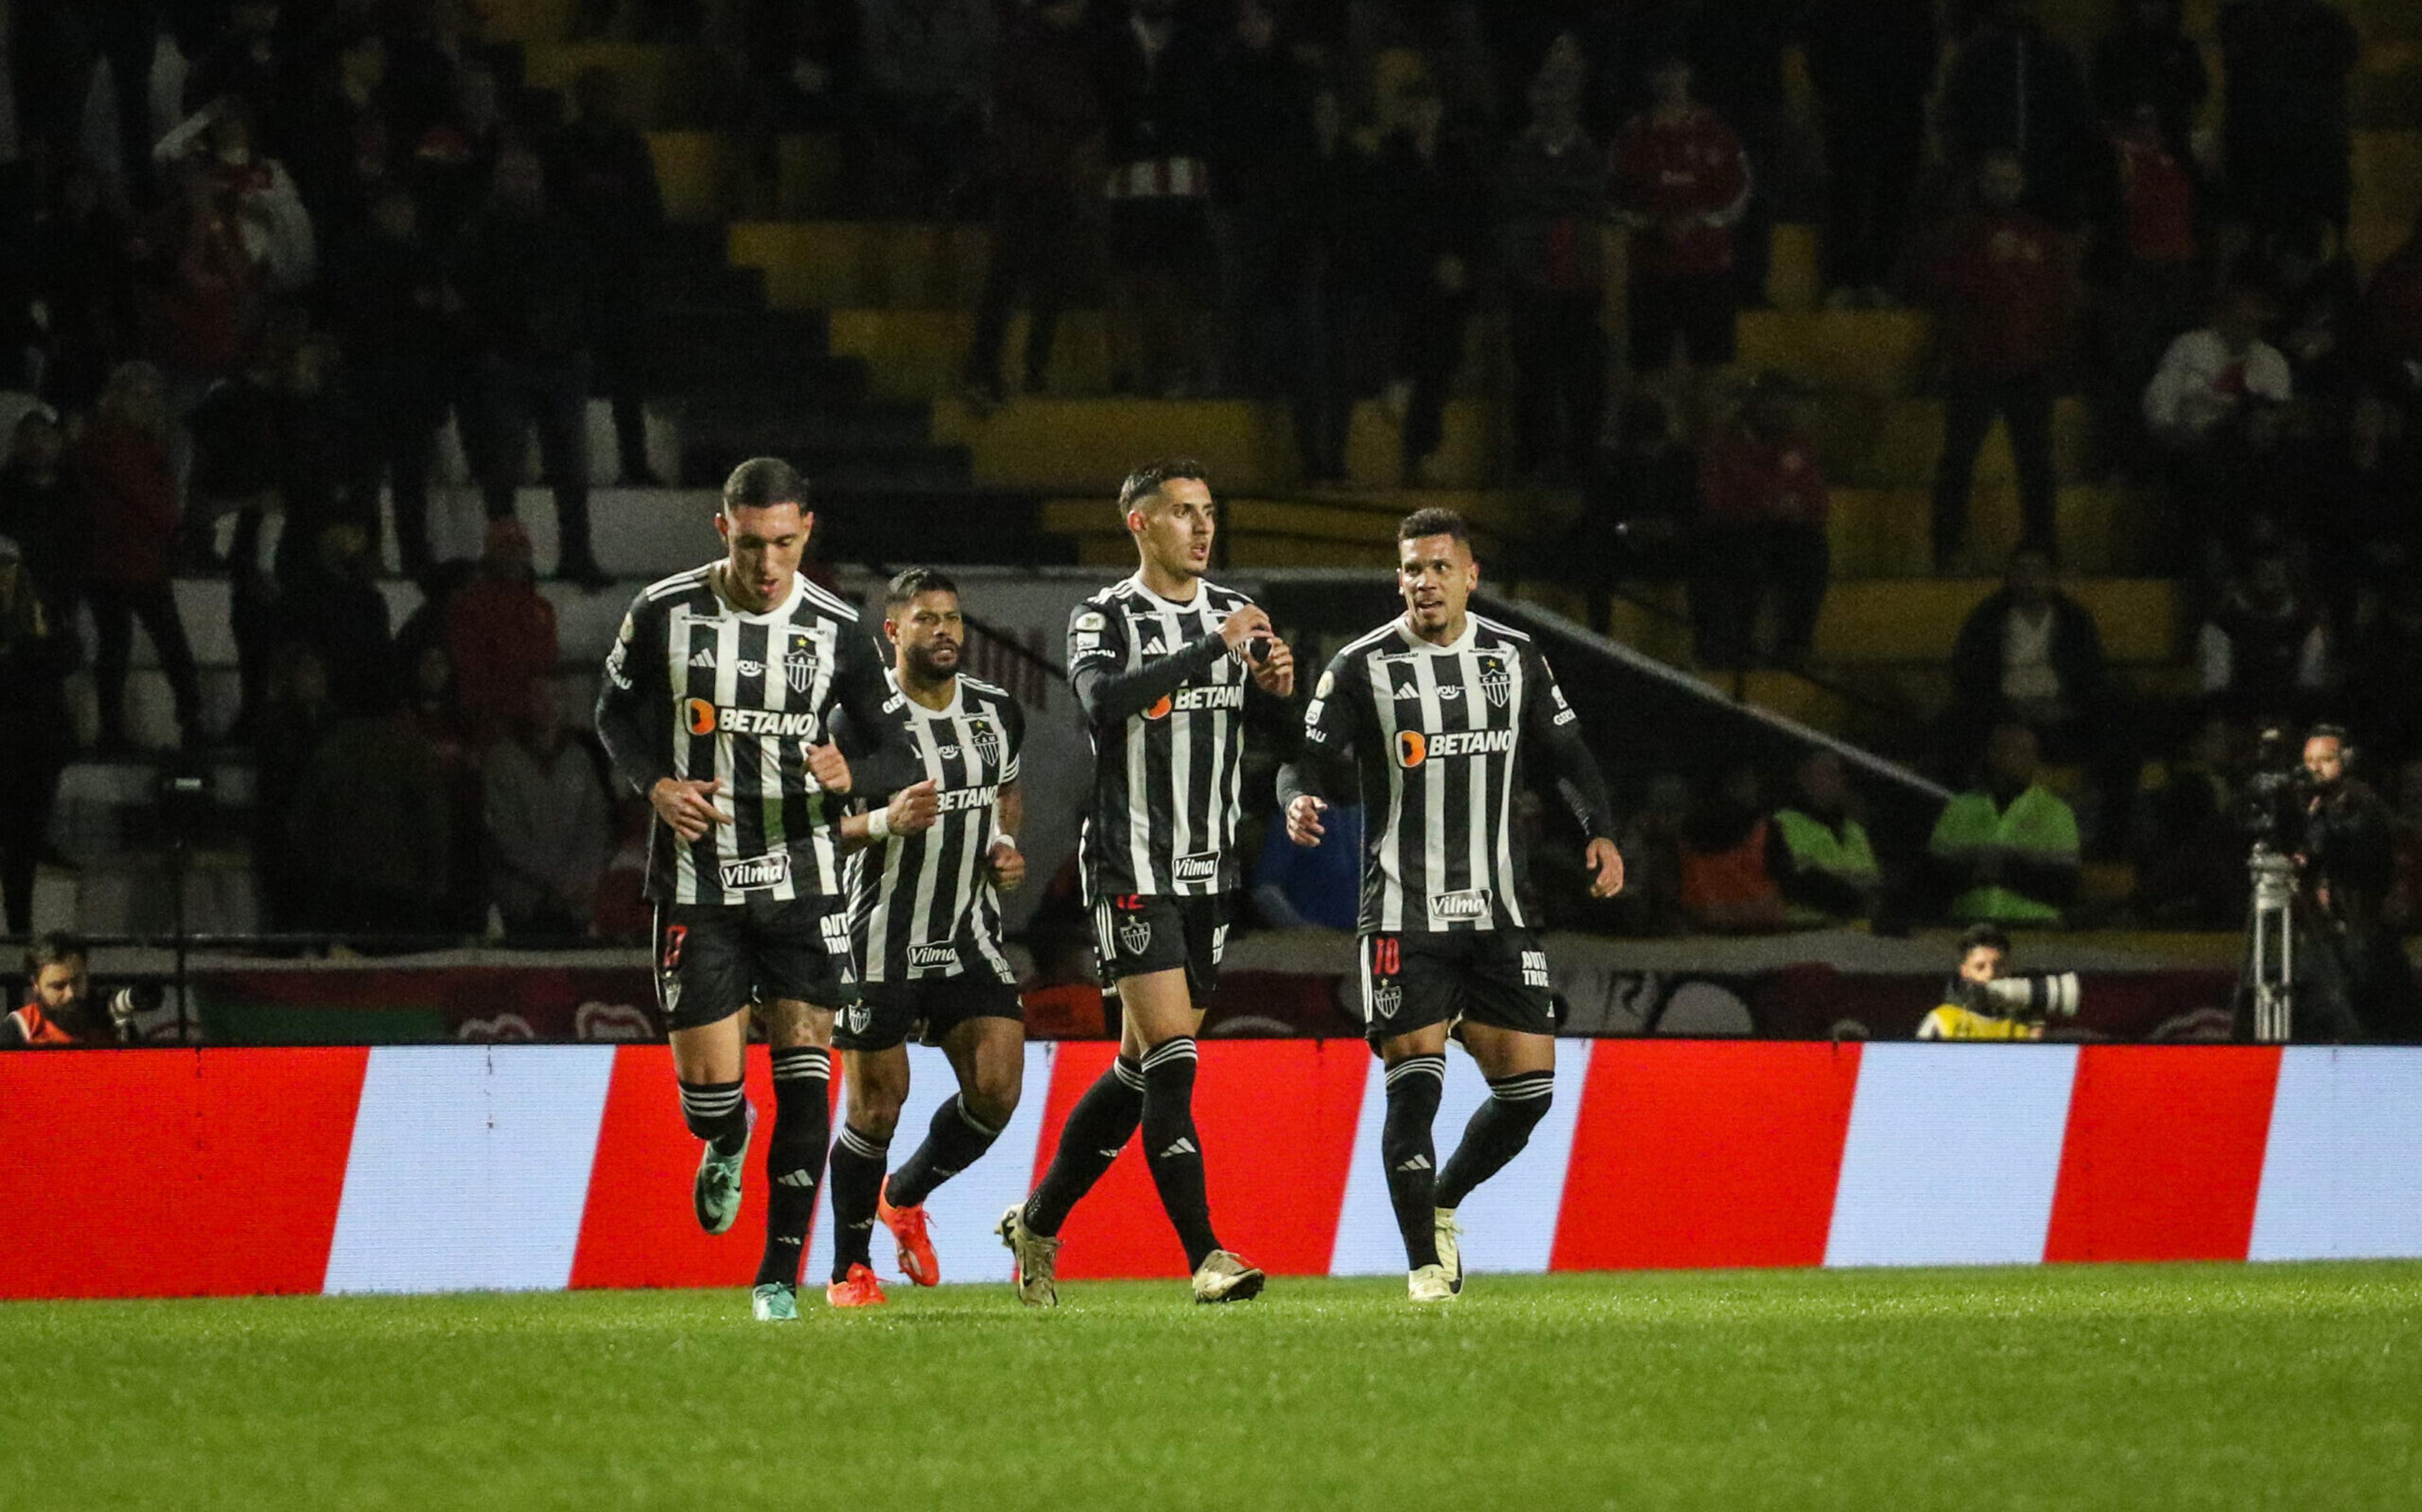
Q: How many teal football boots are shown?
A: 2